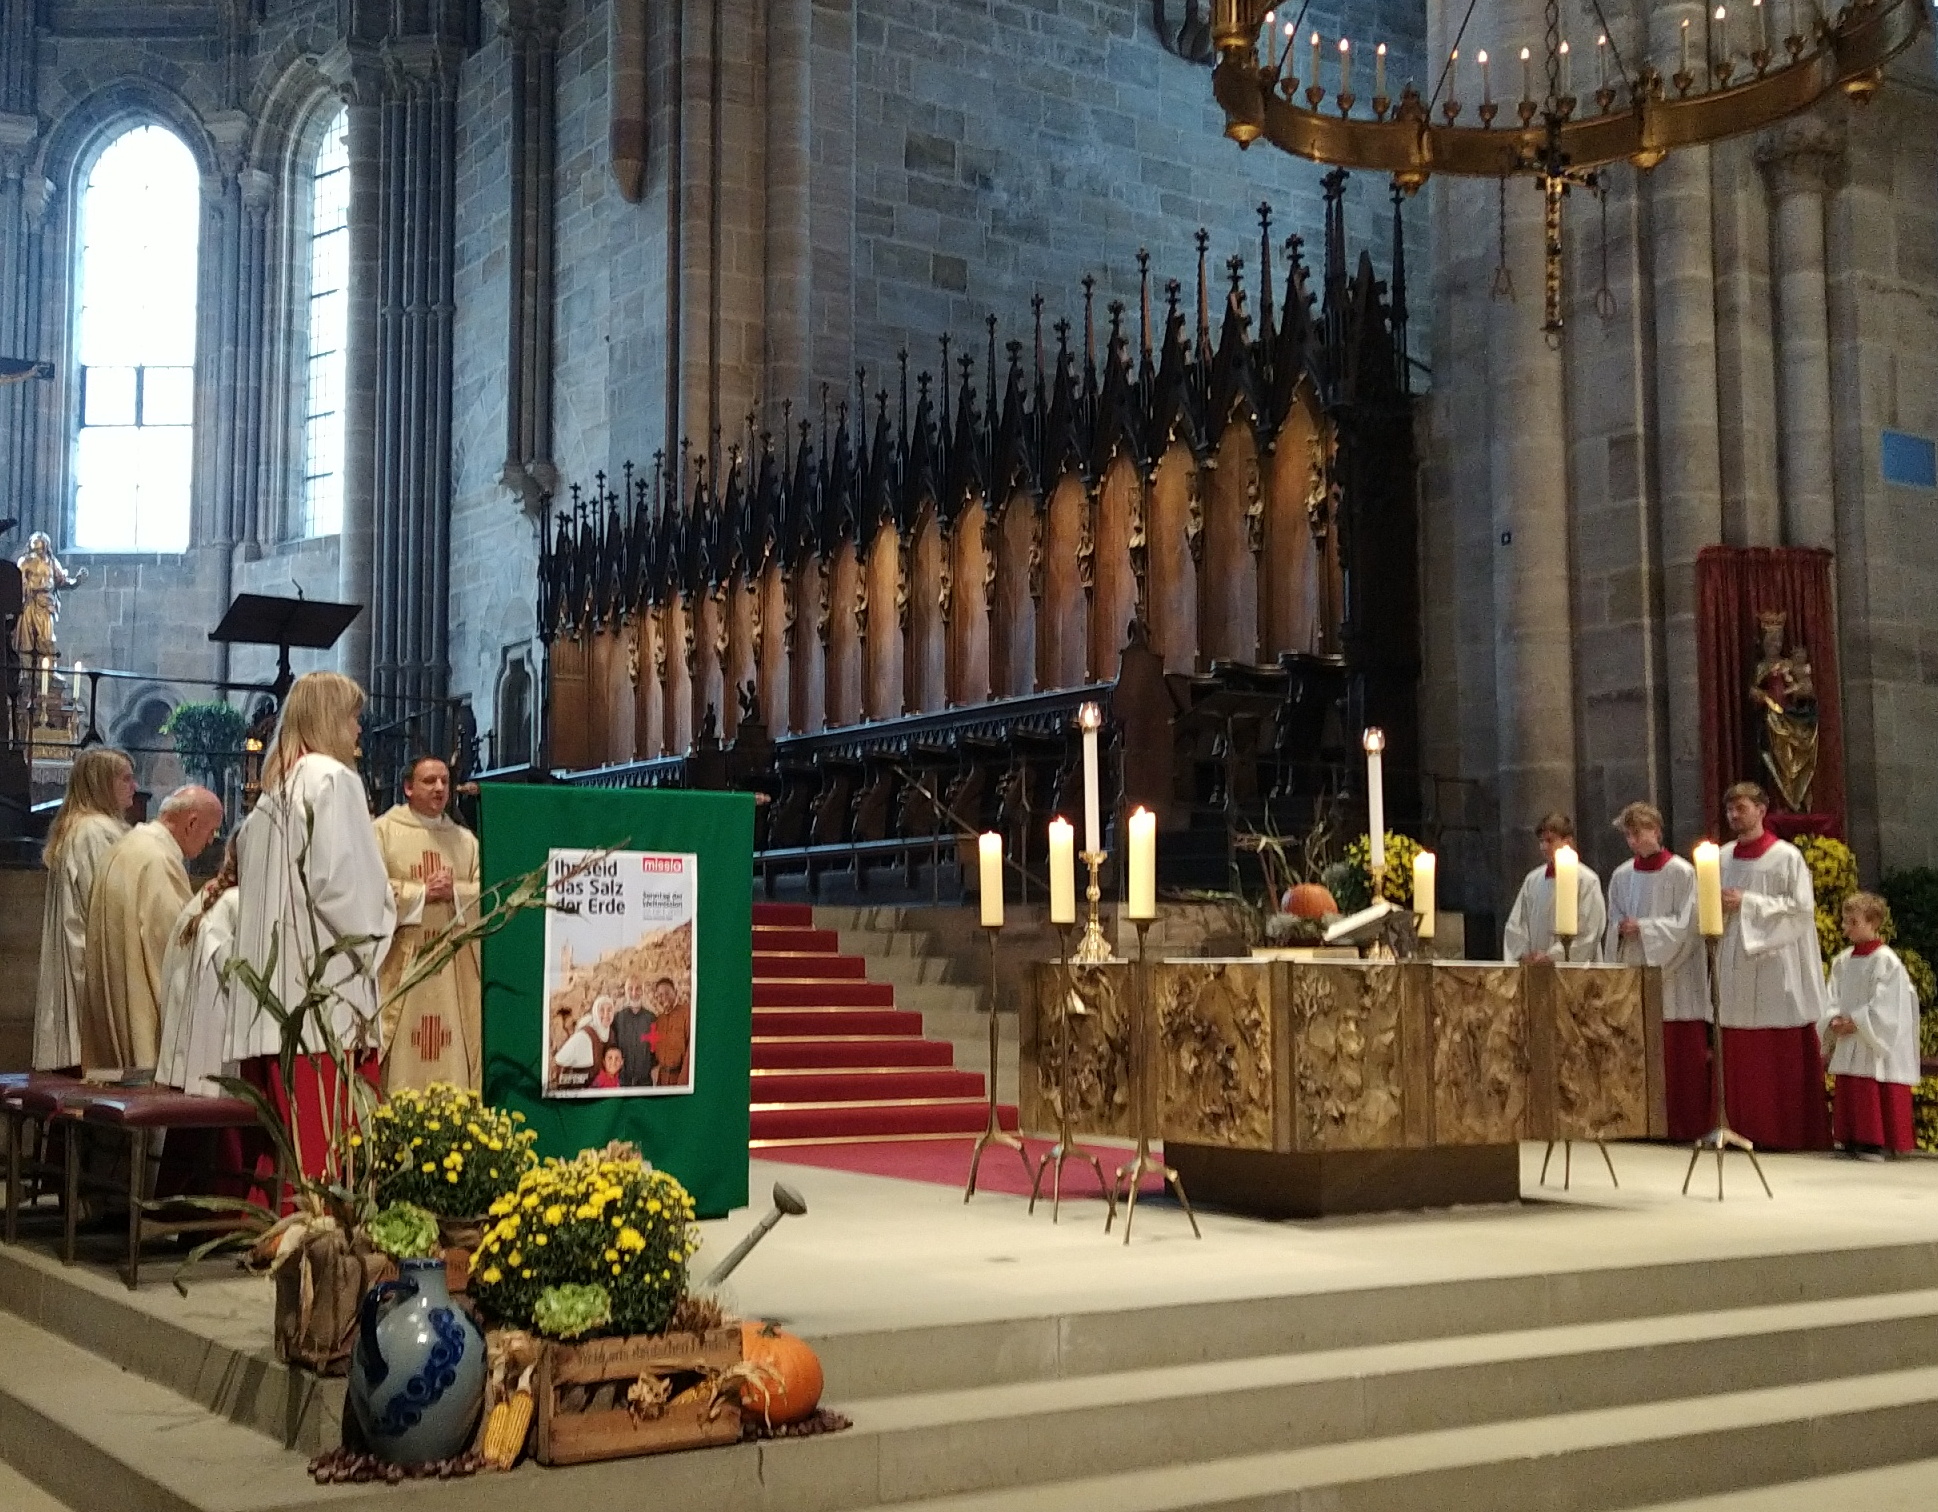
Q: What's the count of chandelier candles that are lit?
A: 13